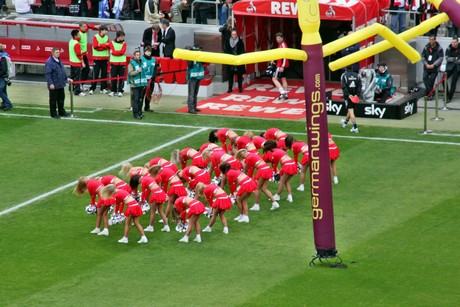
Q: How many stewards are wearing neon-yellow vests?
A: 4